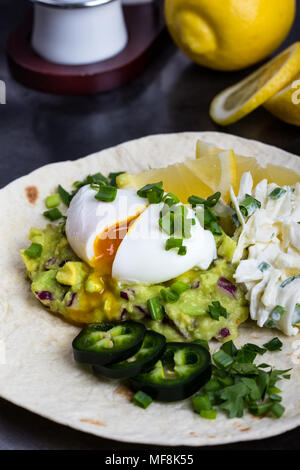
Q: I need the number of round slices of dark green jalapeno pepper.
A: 3